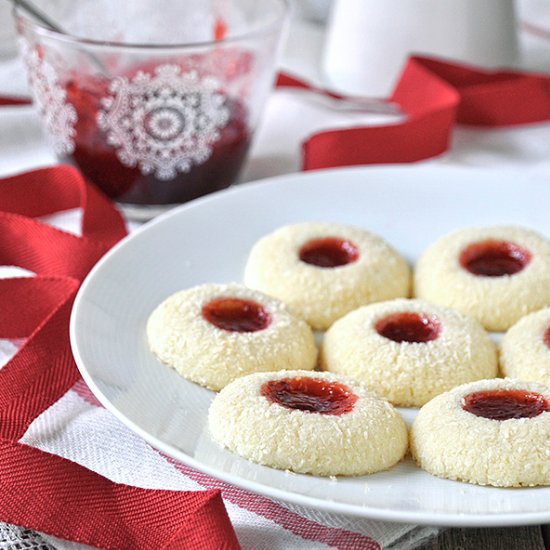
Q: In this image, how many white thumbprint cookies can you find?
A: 7